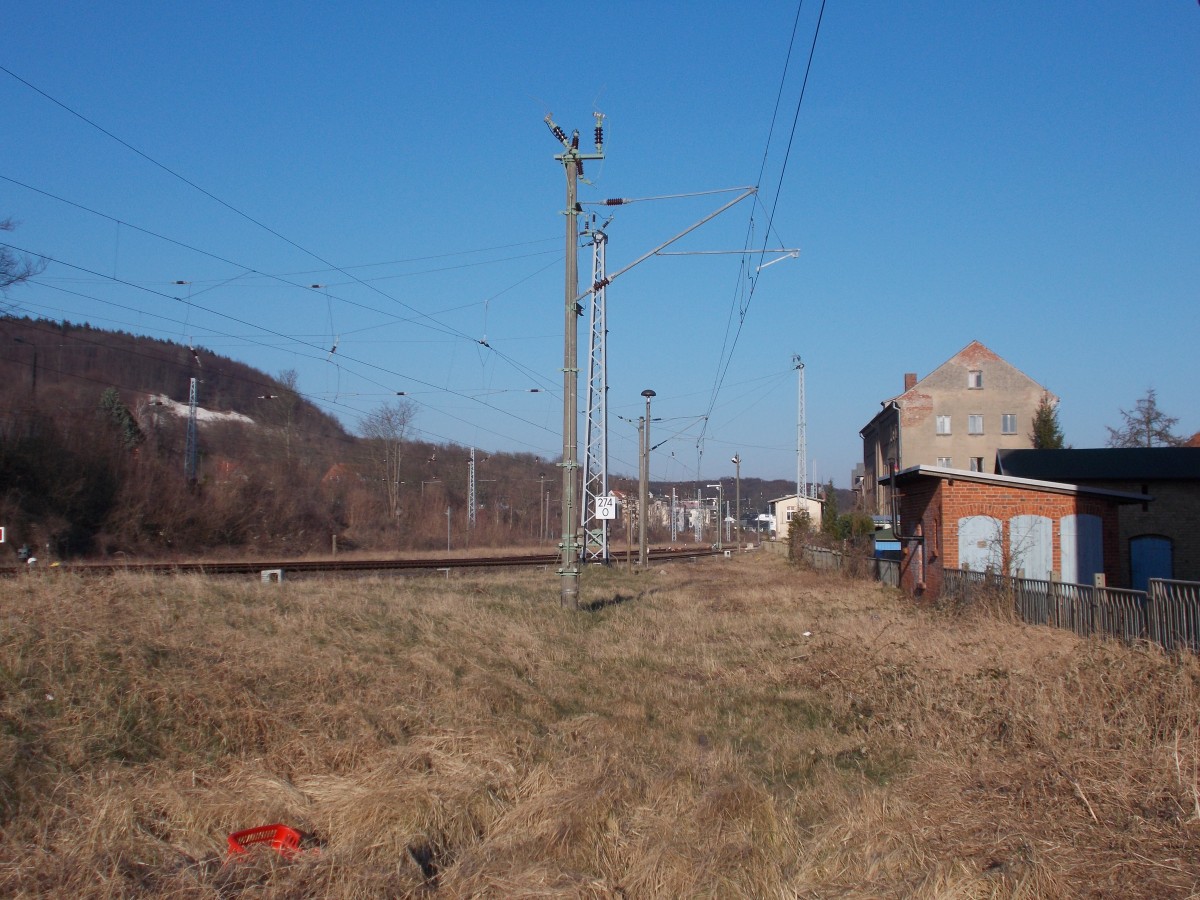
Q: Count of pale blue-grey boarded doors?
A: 3